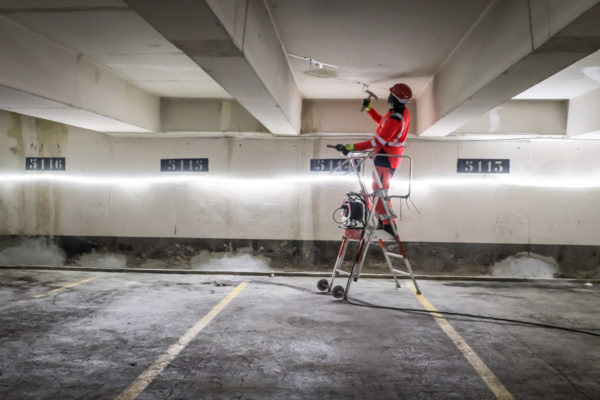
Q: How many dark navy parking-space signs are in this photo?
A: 4